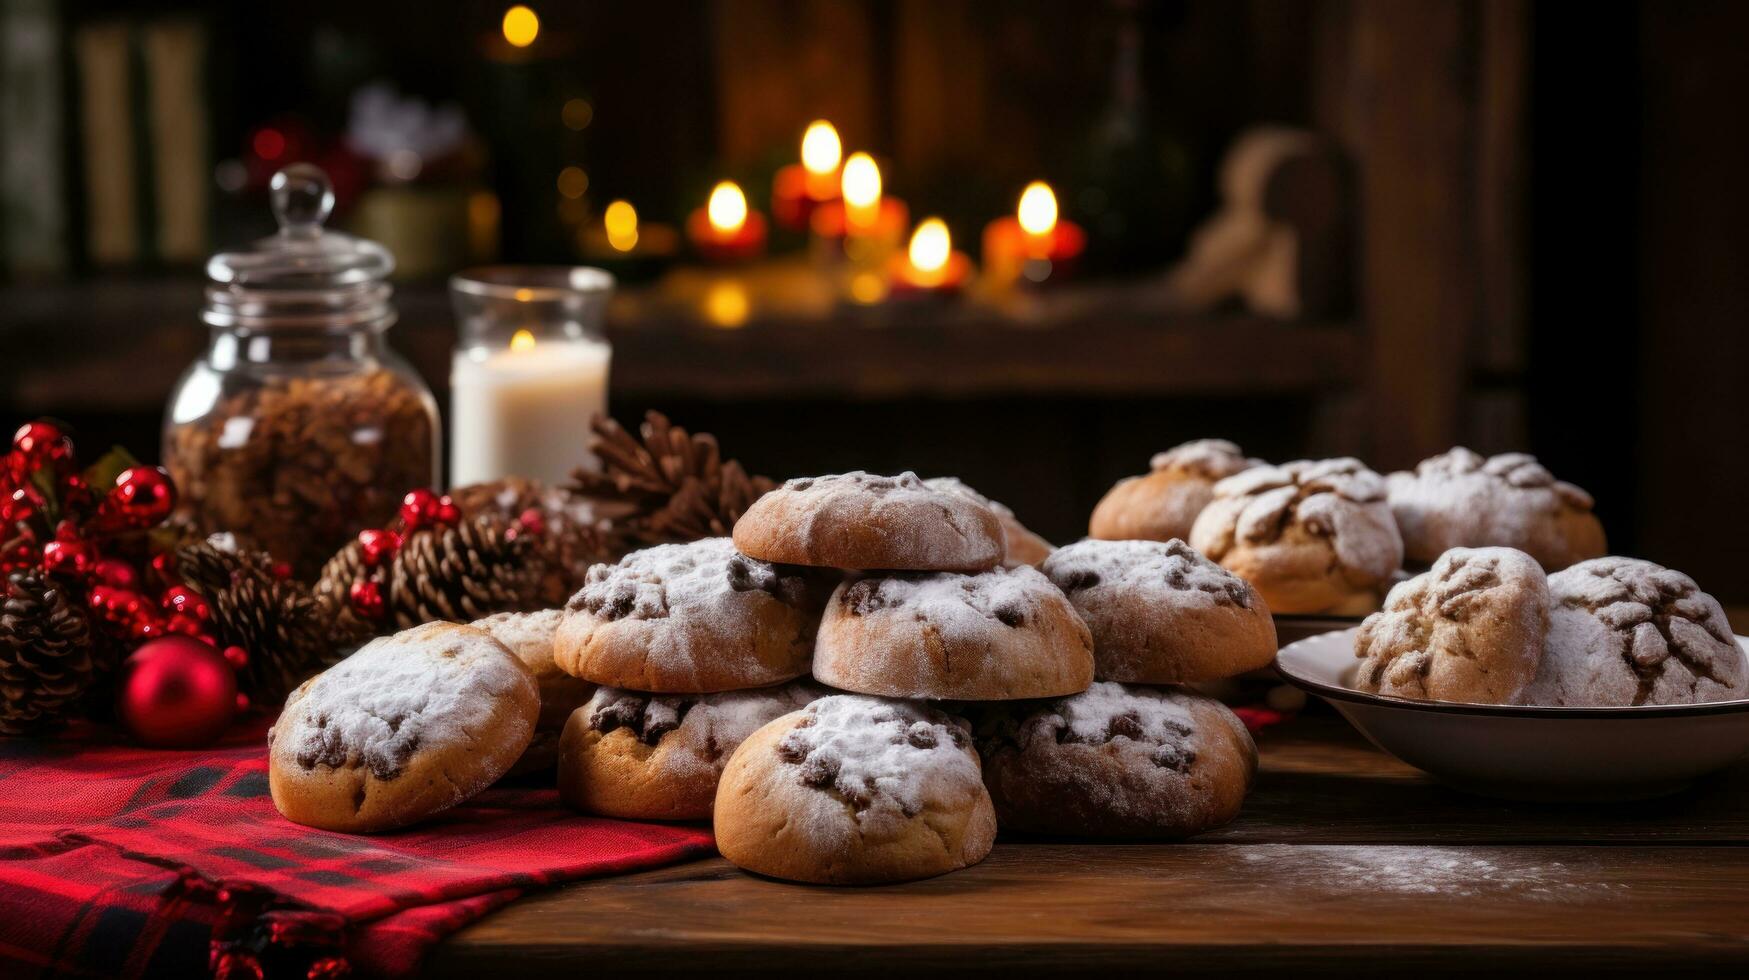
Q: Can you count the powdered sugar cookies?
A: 15